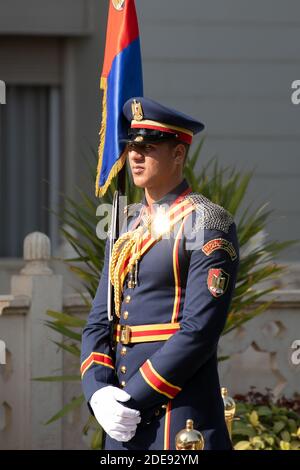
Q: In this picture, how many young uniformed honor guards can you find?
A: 1